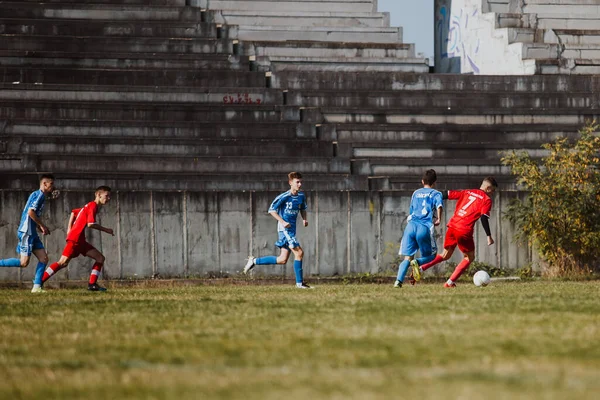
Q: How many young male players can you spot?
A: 5